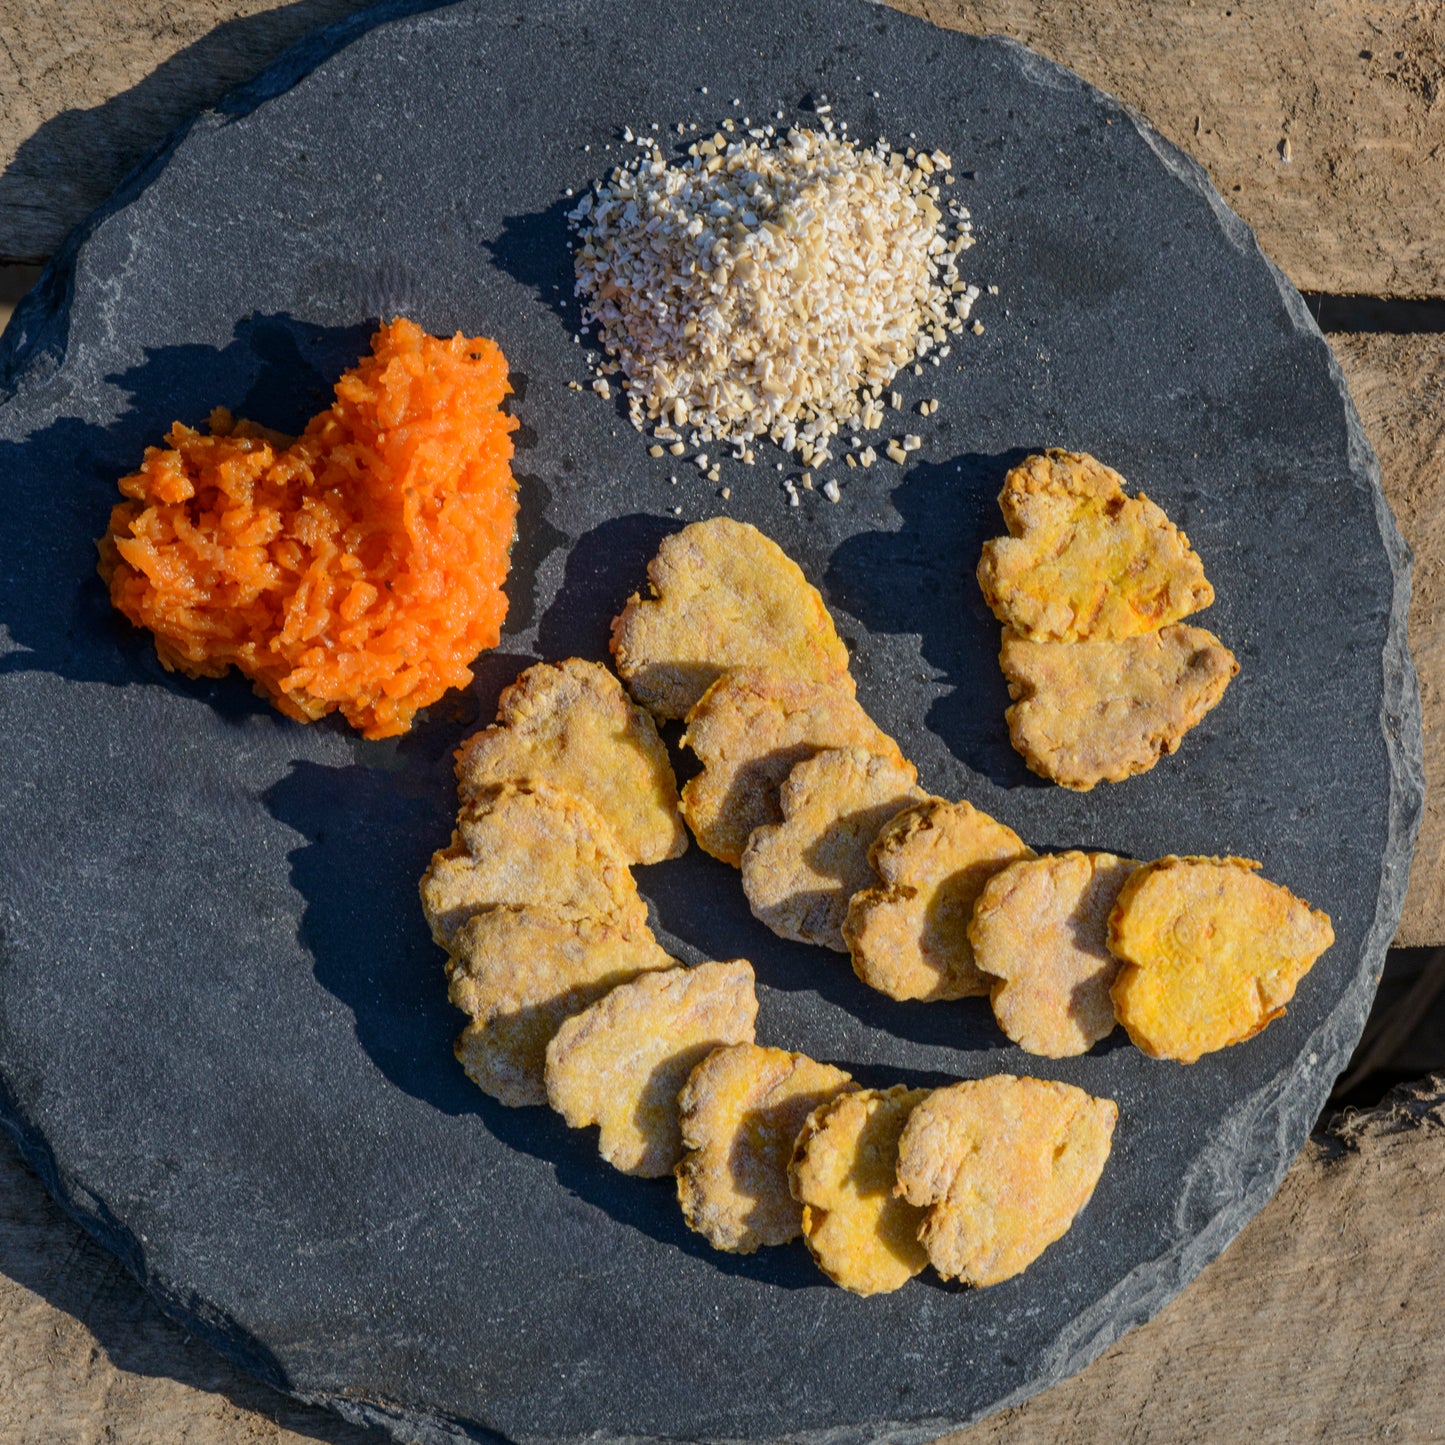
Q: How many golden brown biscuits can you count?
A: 15